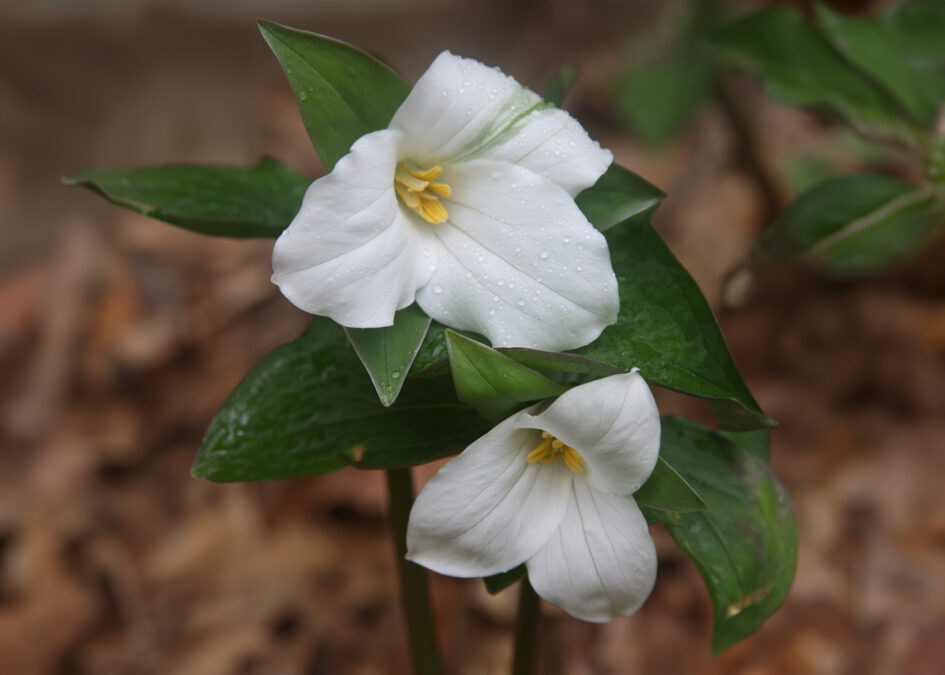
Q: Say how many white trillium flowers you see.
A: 2